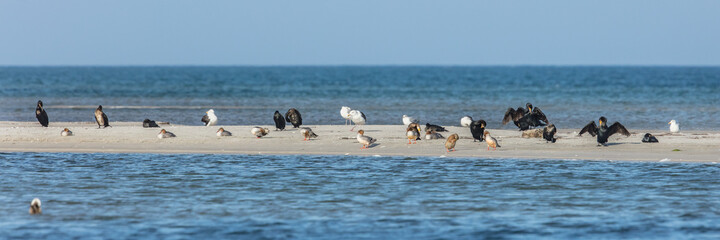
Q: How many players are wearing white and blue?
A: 0